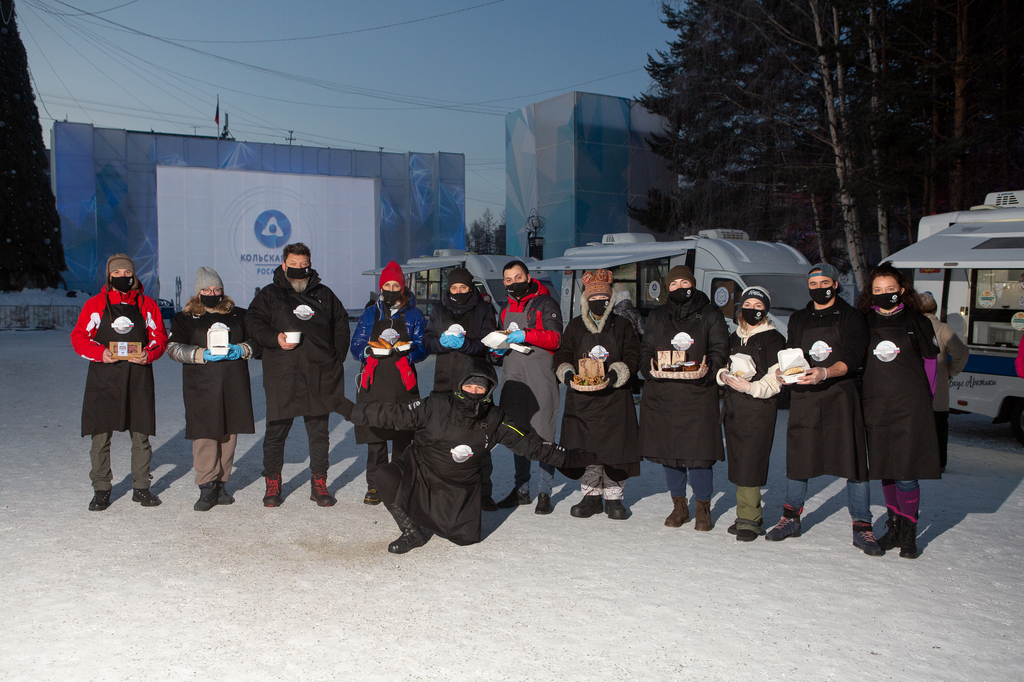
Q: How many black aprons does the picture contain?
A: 11